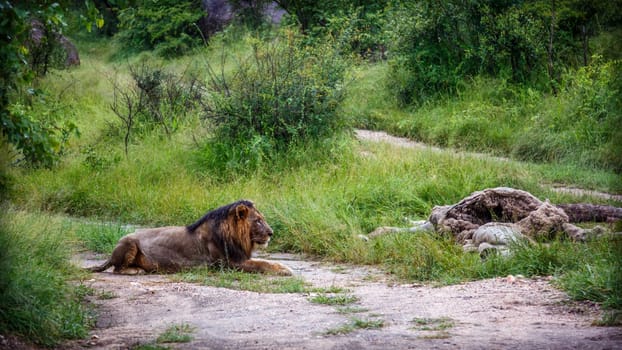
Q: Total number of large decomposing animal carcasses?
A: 1